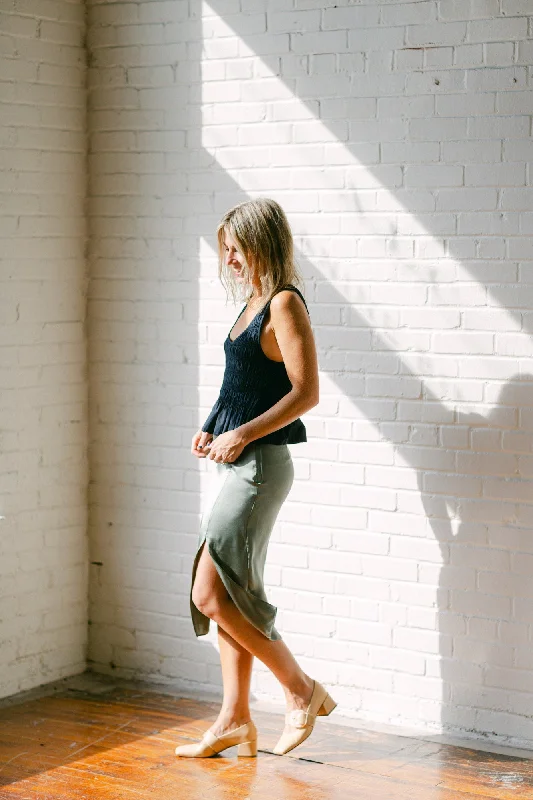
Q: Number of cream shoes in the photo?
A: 2